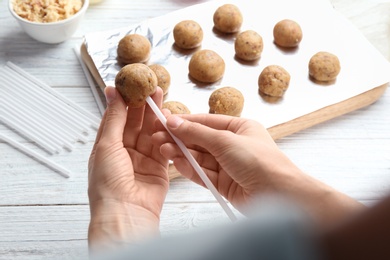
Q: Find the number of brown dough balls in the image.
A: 12